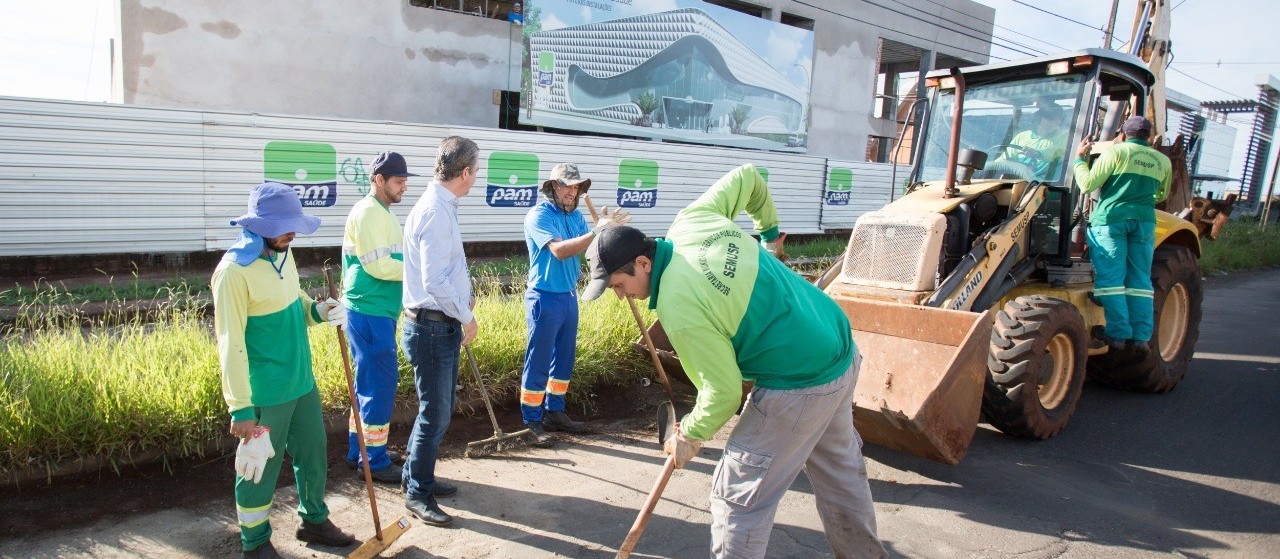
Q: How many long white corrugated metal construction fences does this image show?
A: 1